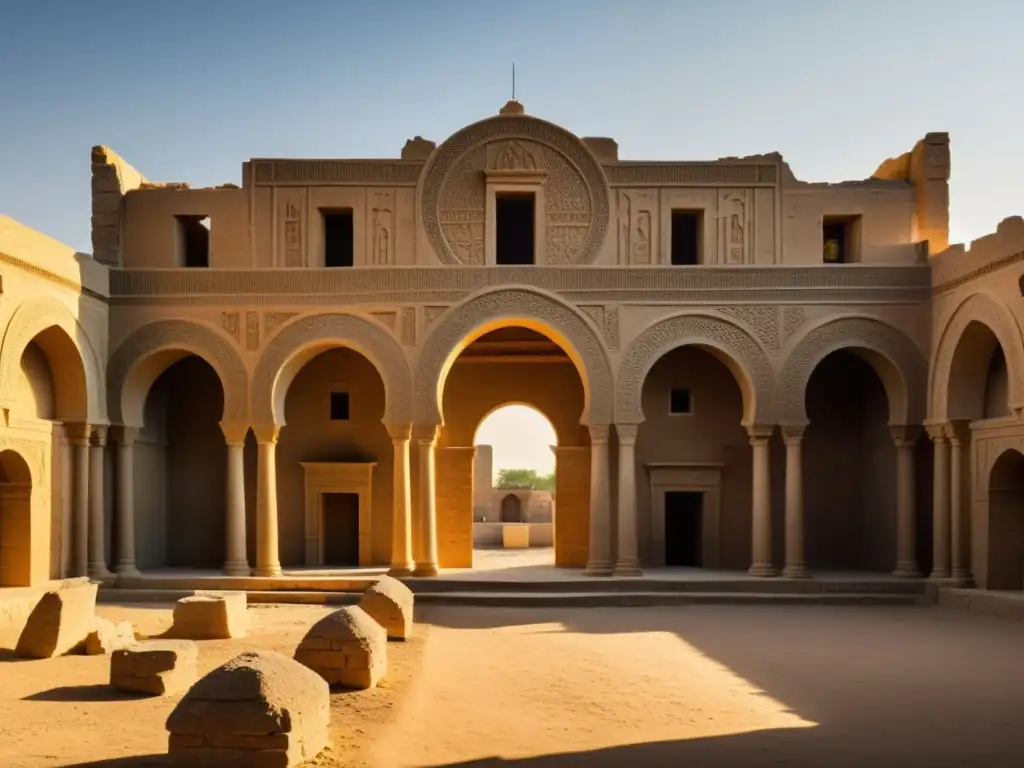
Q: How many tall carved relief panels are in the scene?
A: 4